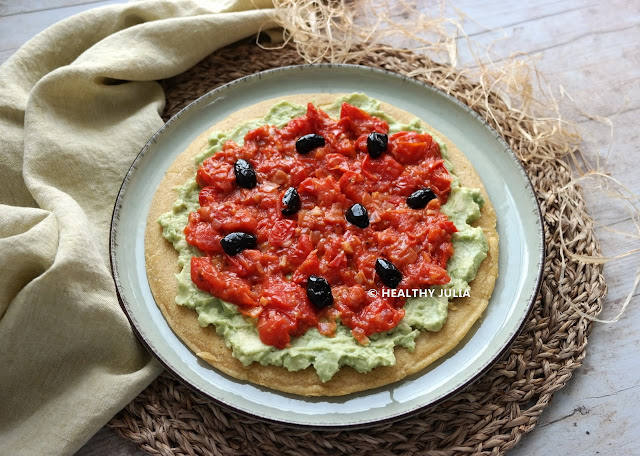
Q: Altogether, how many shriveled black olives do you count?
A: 9